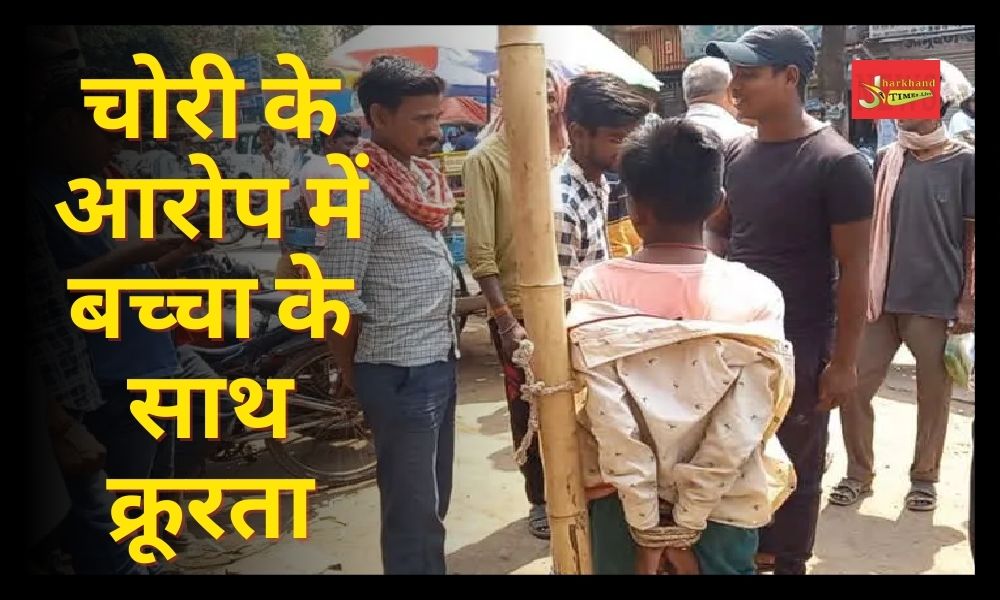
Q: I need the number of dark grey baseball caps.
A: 1